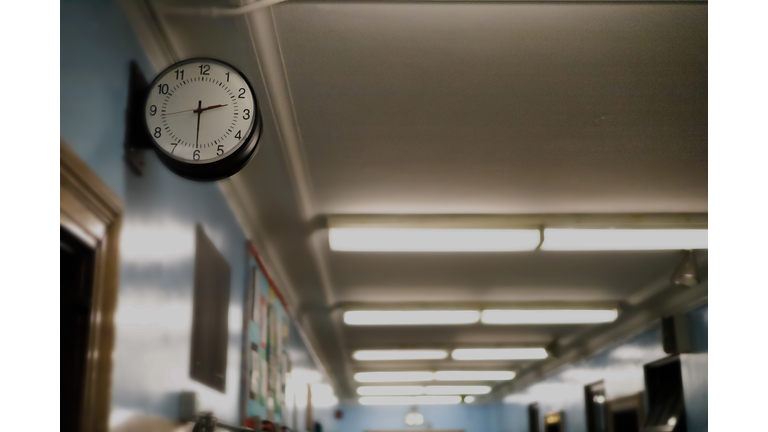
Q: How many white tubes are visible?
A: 12